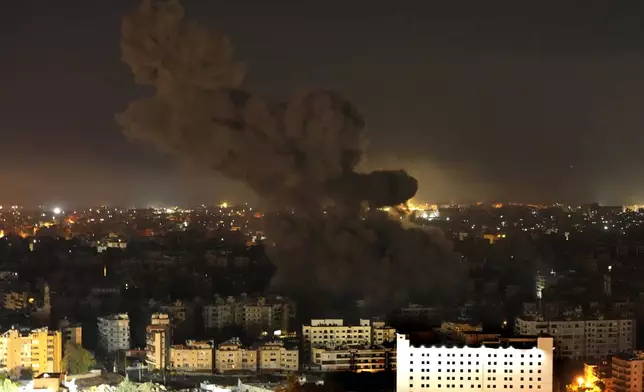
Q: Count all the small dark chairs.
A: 0